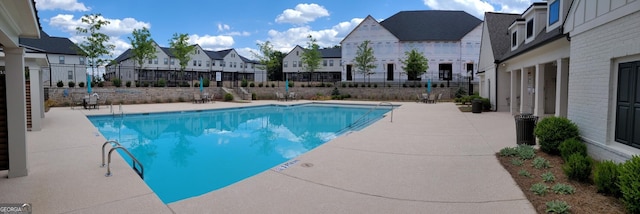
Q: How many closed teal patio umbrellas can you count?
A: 4